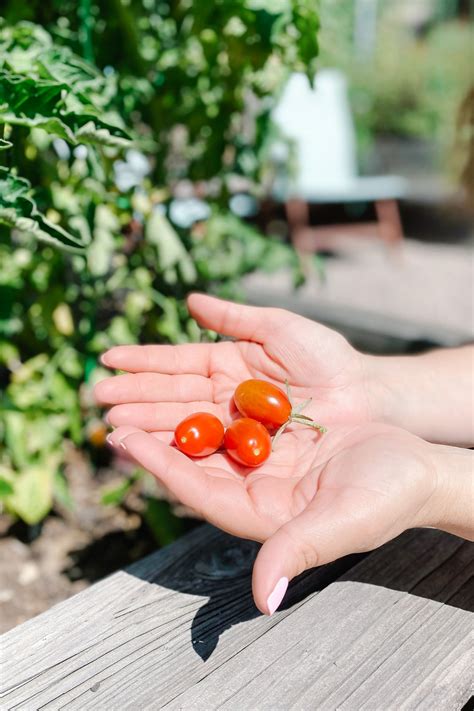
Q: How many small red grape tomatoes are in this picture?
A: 3